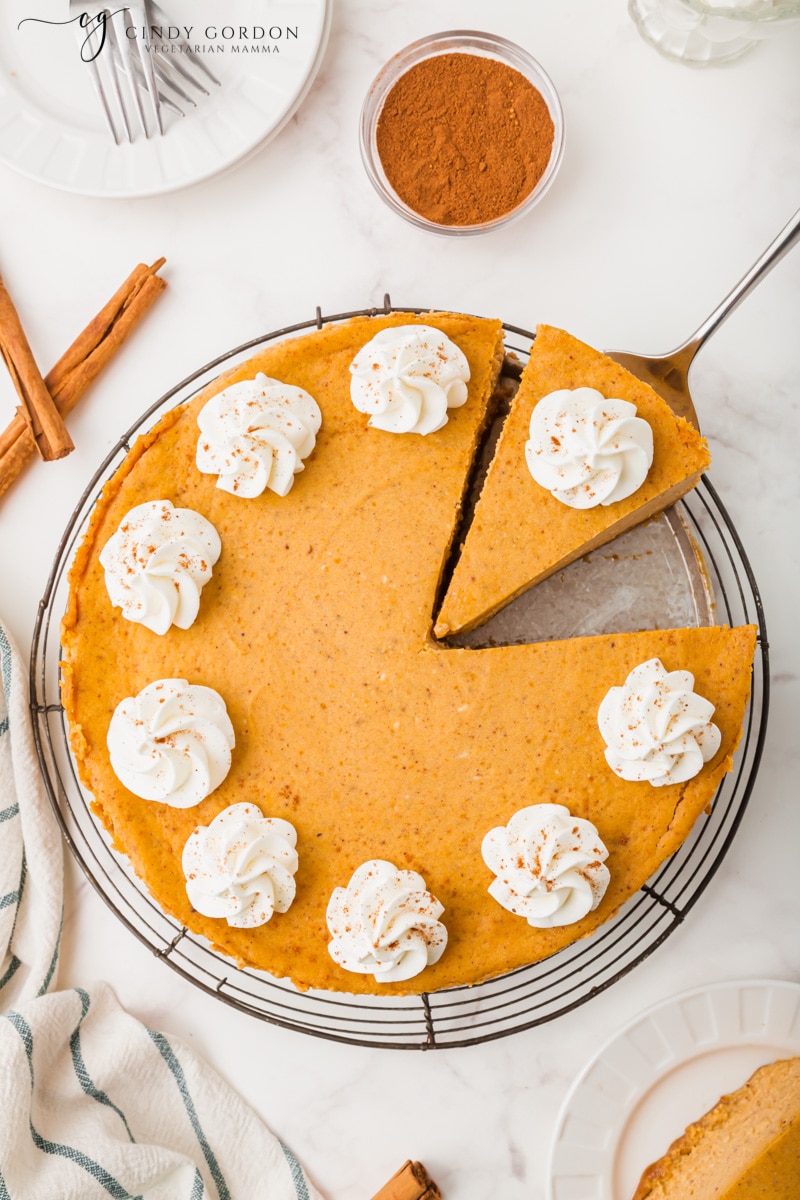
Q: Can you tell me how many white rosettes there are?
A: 9